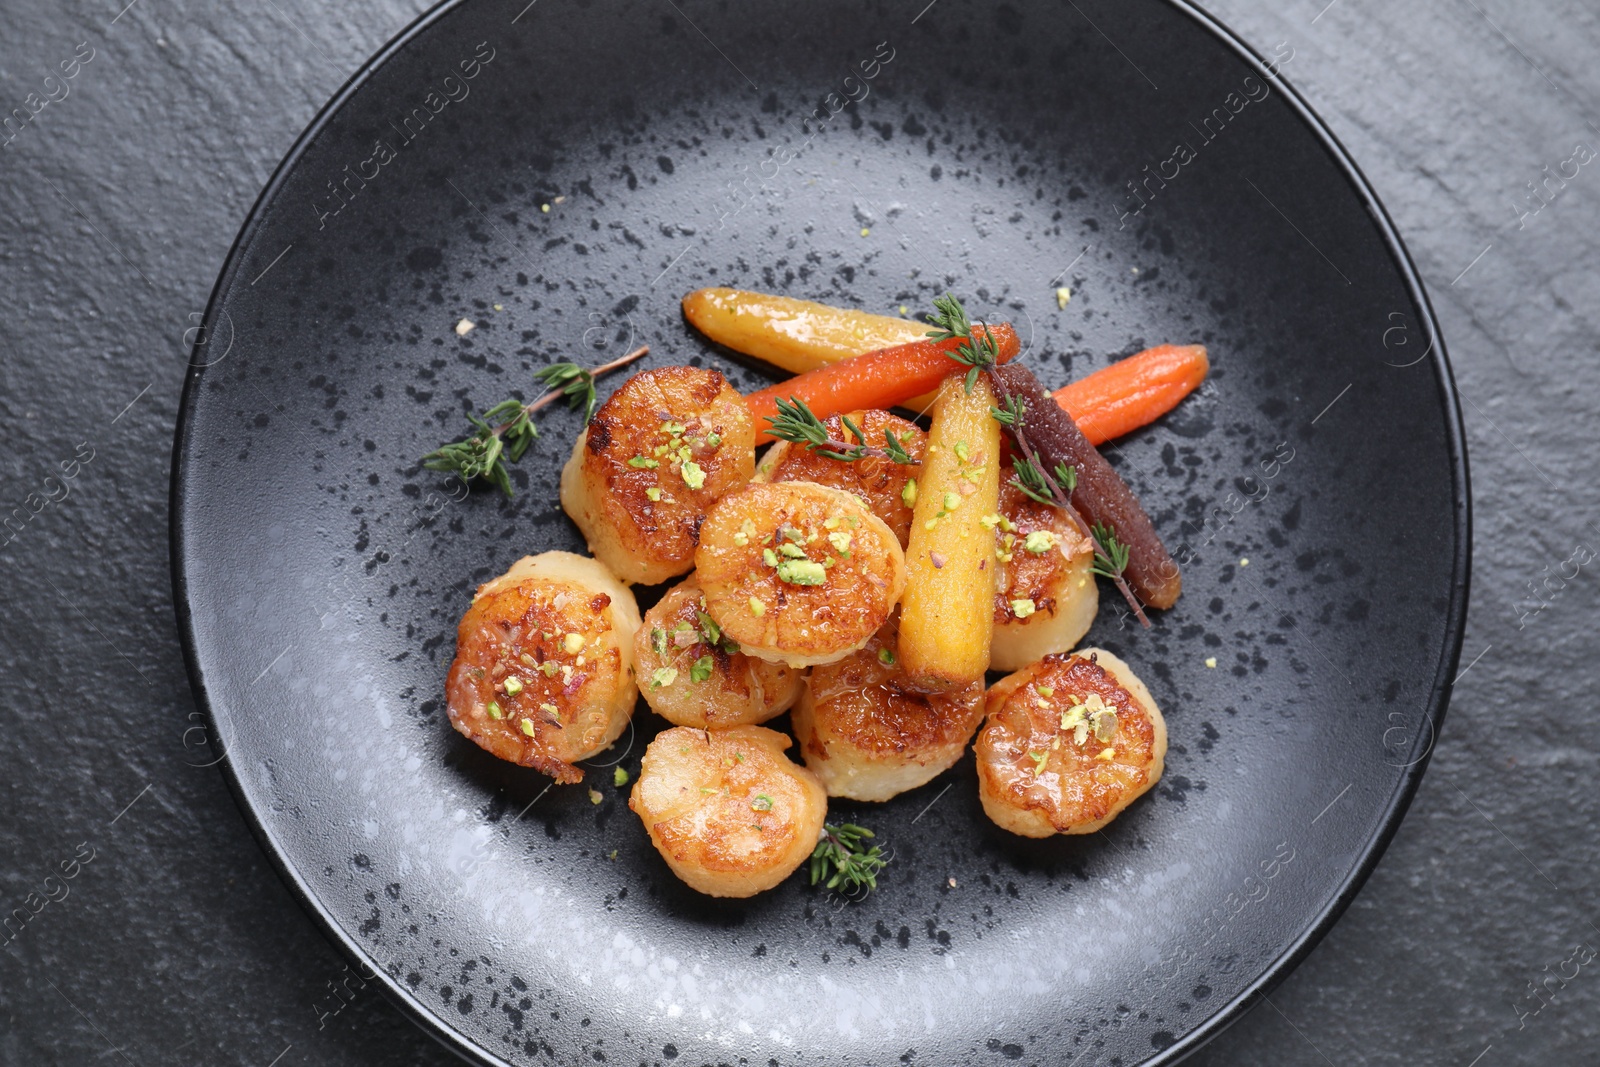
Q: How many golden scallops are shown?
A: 9